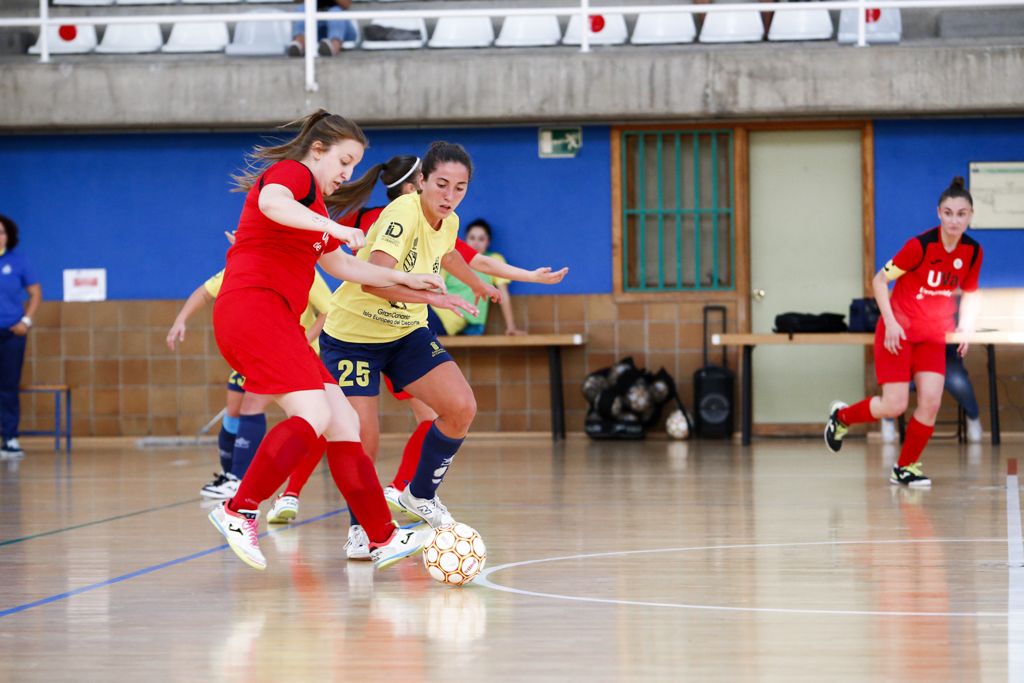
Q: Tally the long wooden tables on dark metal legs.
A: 2